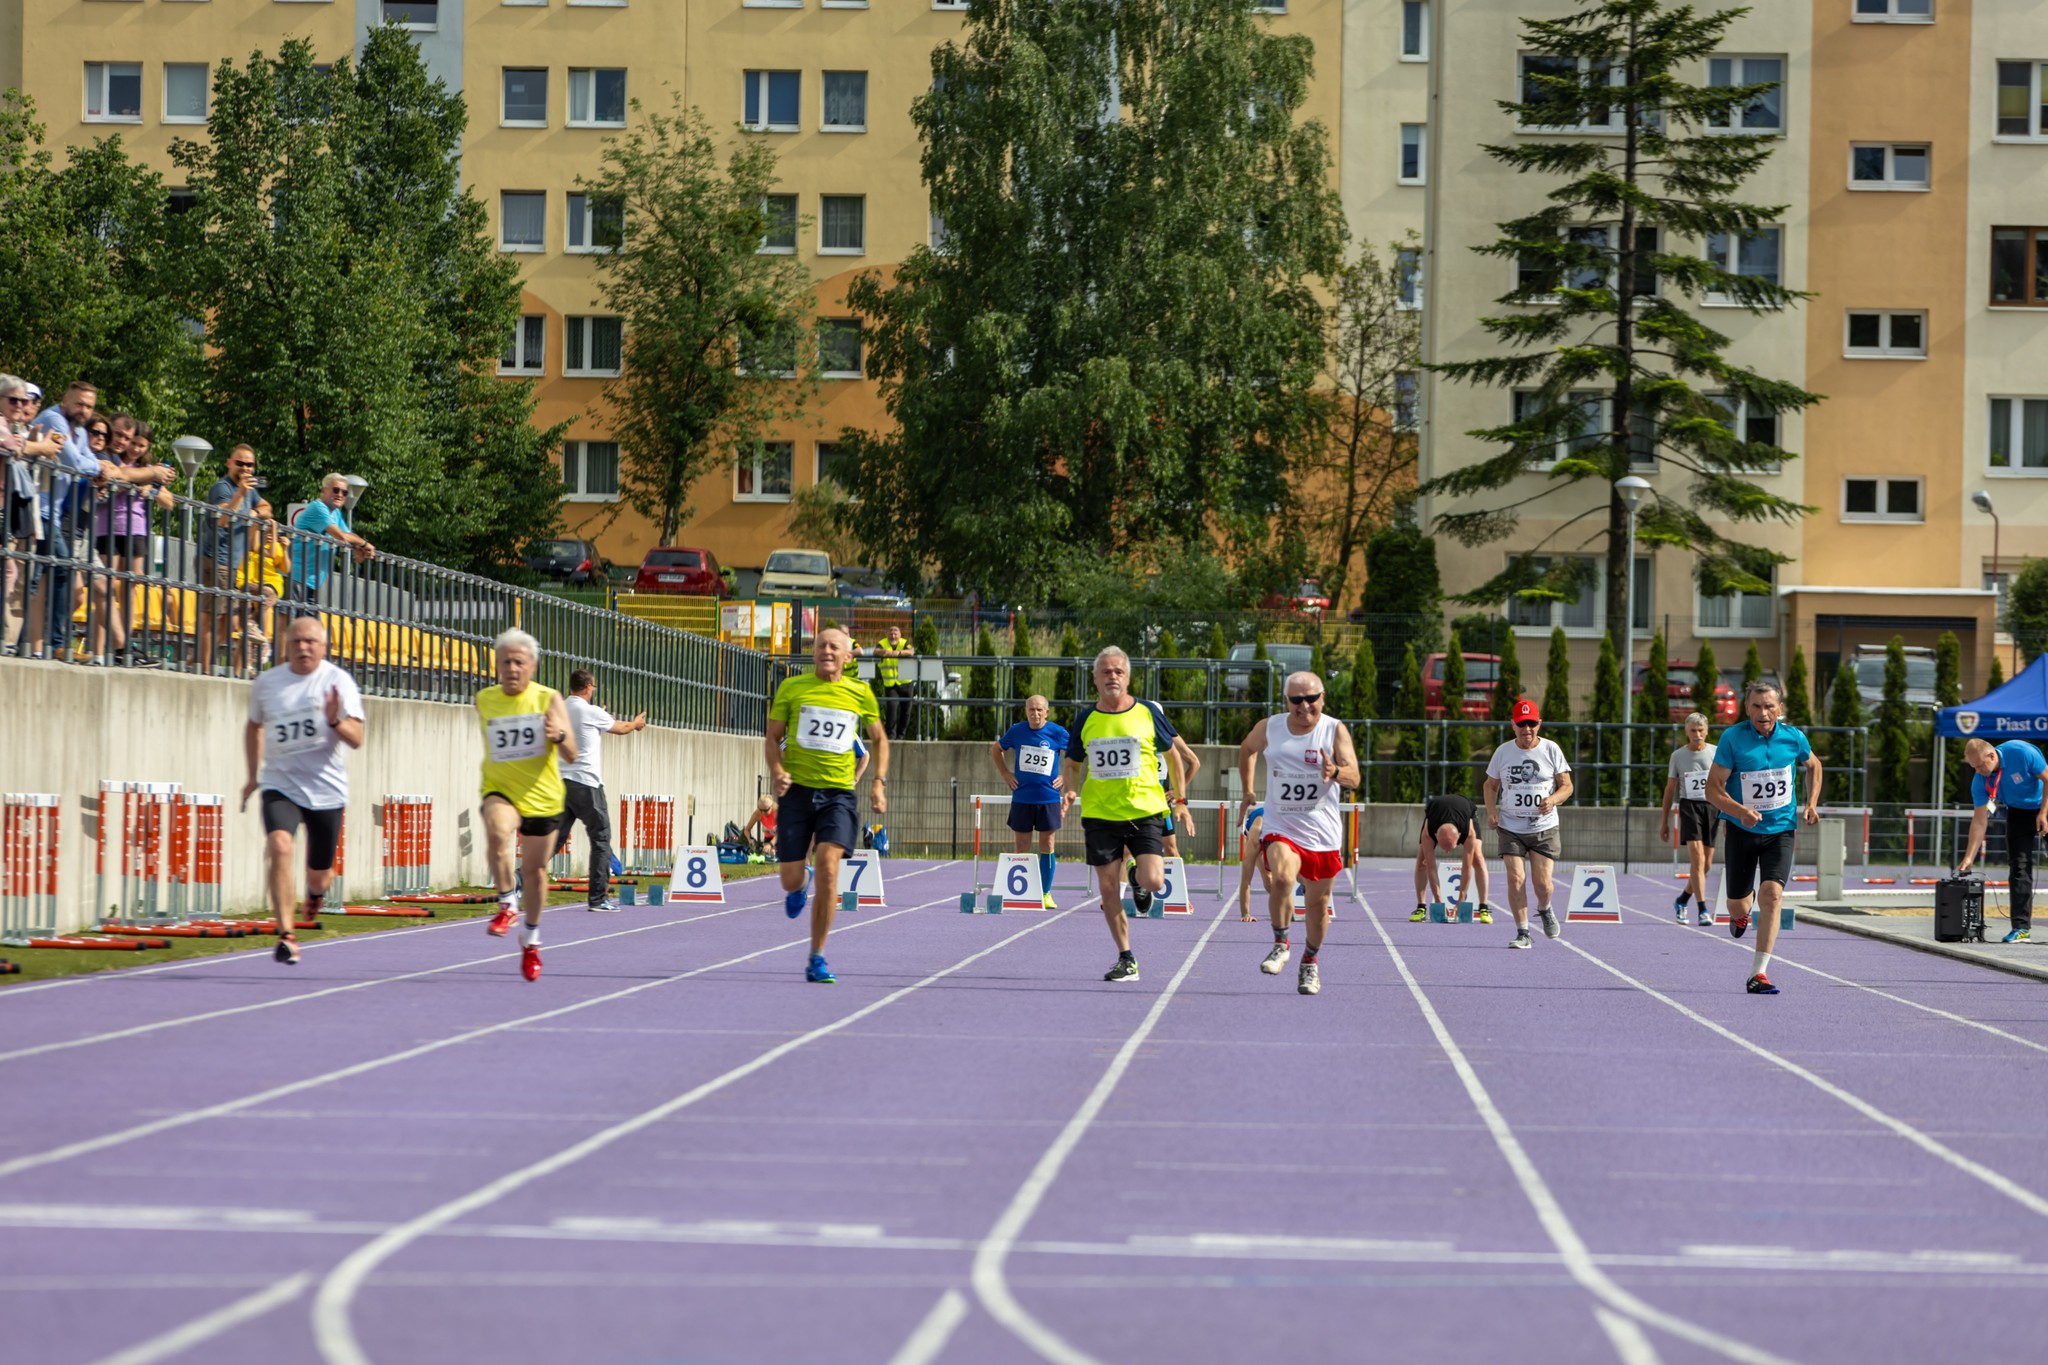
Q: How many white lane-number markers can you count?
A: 8